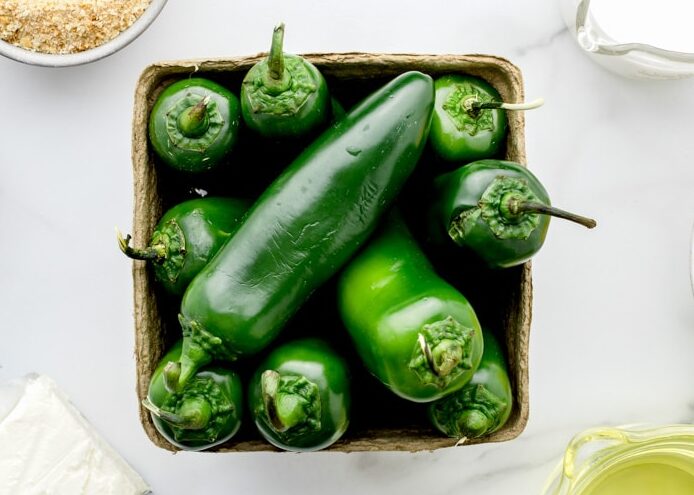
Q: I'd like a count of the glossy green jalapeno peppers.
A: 10